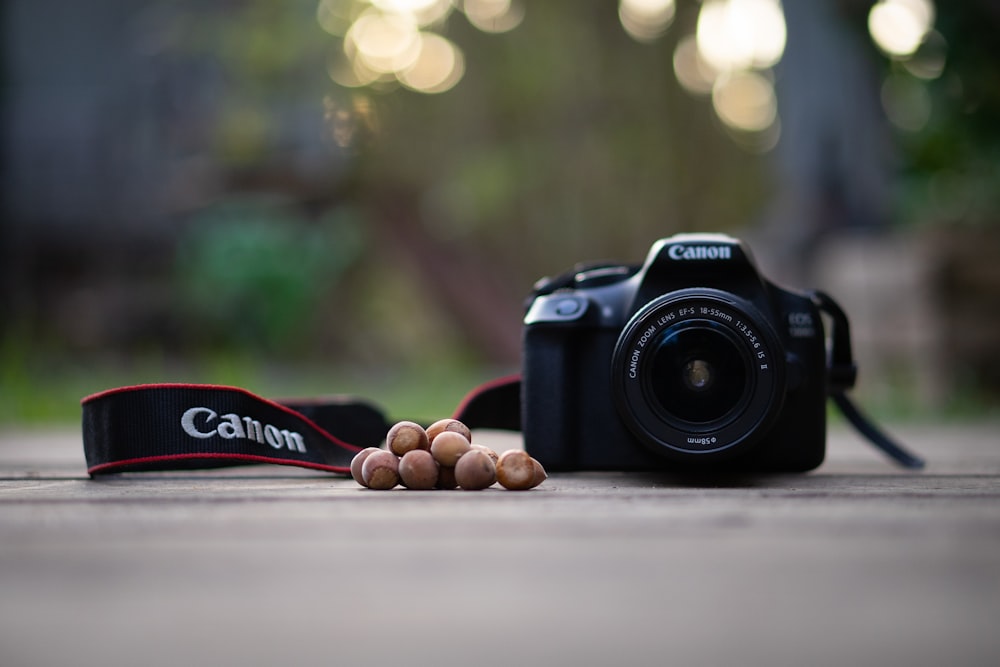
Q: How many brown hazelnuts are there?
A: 11